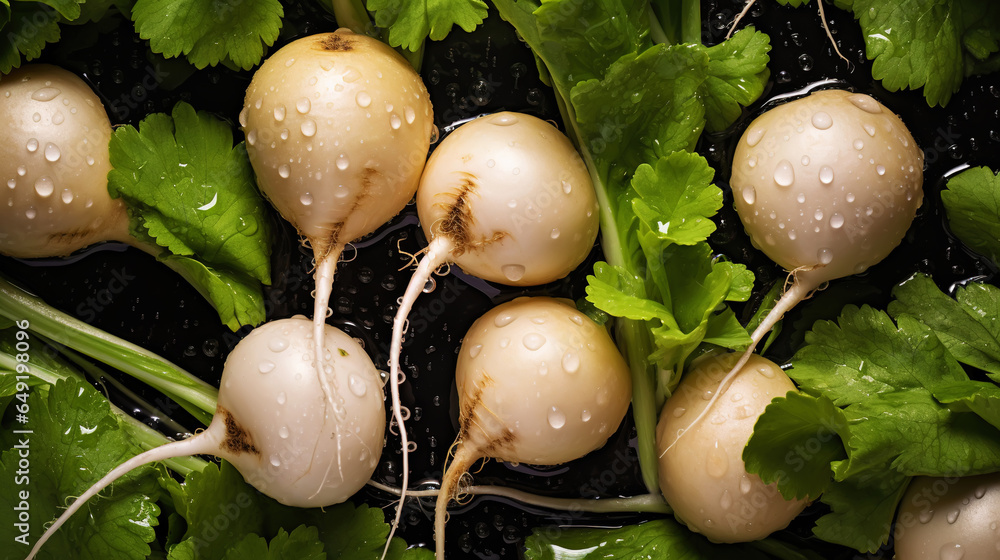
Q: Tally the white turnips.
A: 8